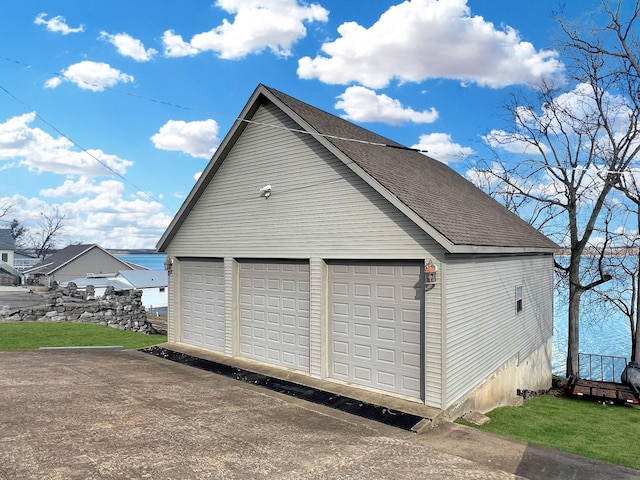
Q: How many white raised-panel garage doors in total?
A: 3